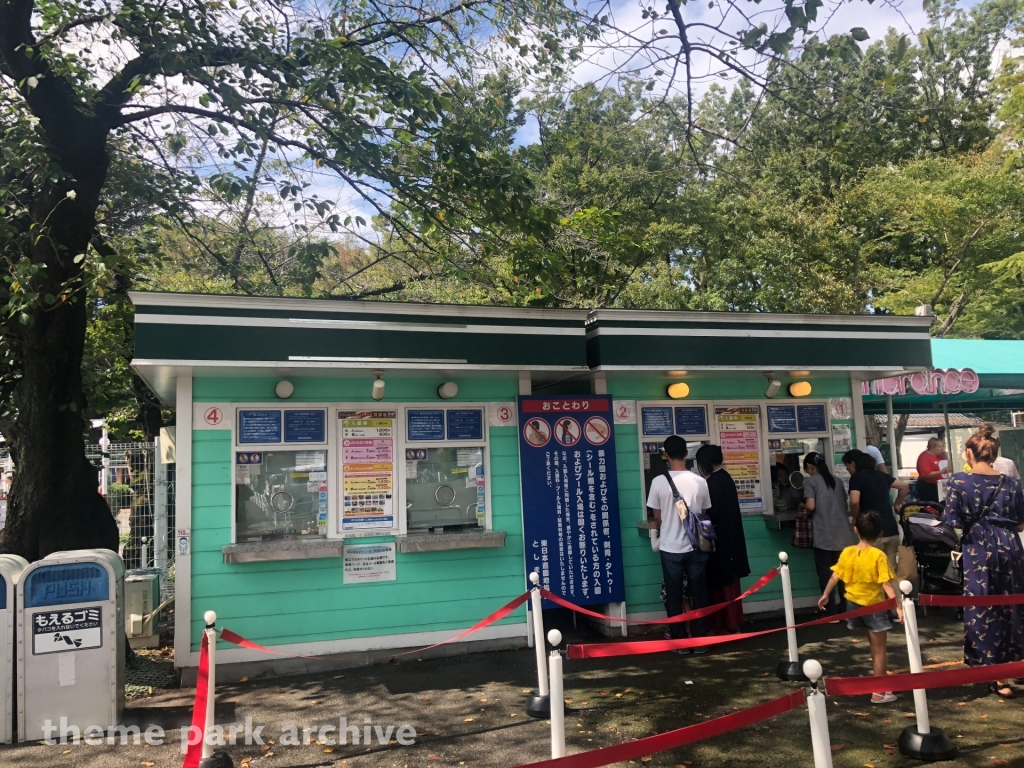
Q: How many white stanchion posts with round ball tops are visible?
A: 6